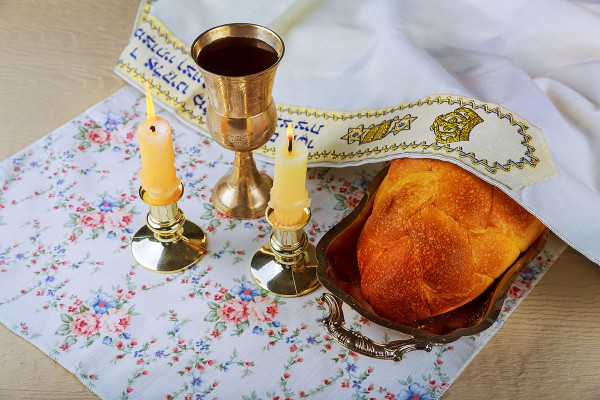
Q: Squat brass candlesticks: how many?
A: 2